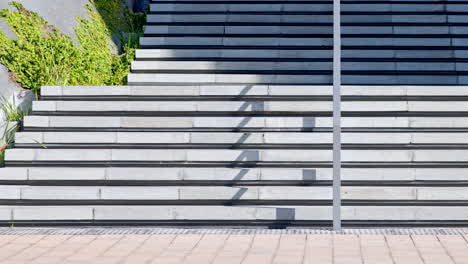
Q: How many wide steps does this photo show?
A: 8